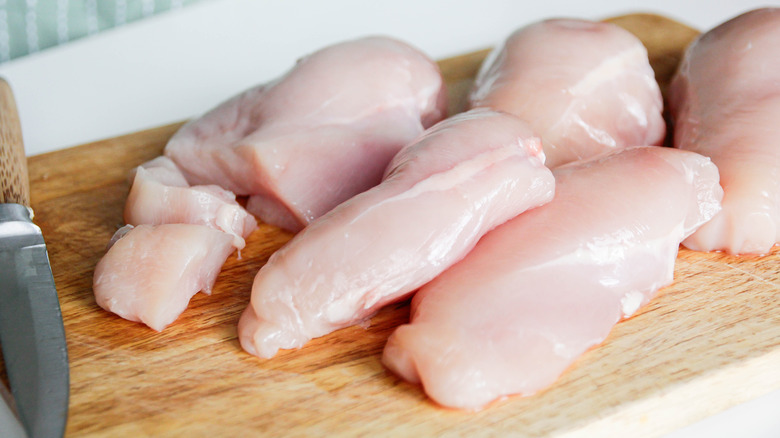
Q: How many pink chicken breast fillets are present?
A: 5